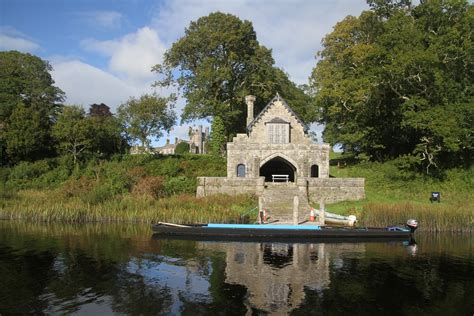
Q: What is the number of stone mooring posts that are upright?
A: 3